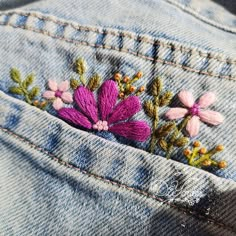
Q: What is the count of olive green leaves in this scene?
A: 13